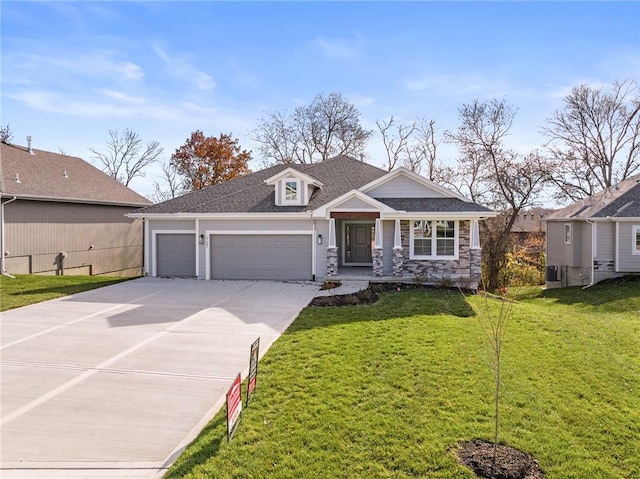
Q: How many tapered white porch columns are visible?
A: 4